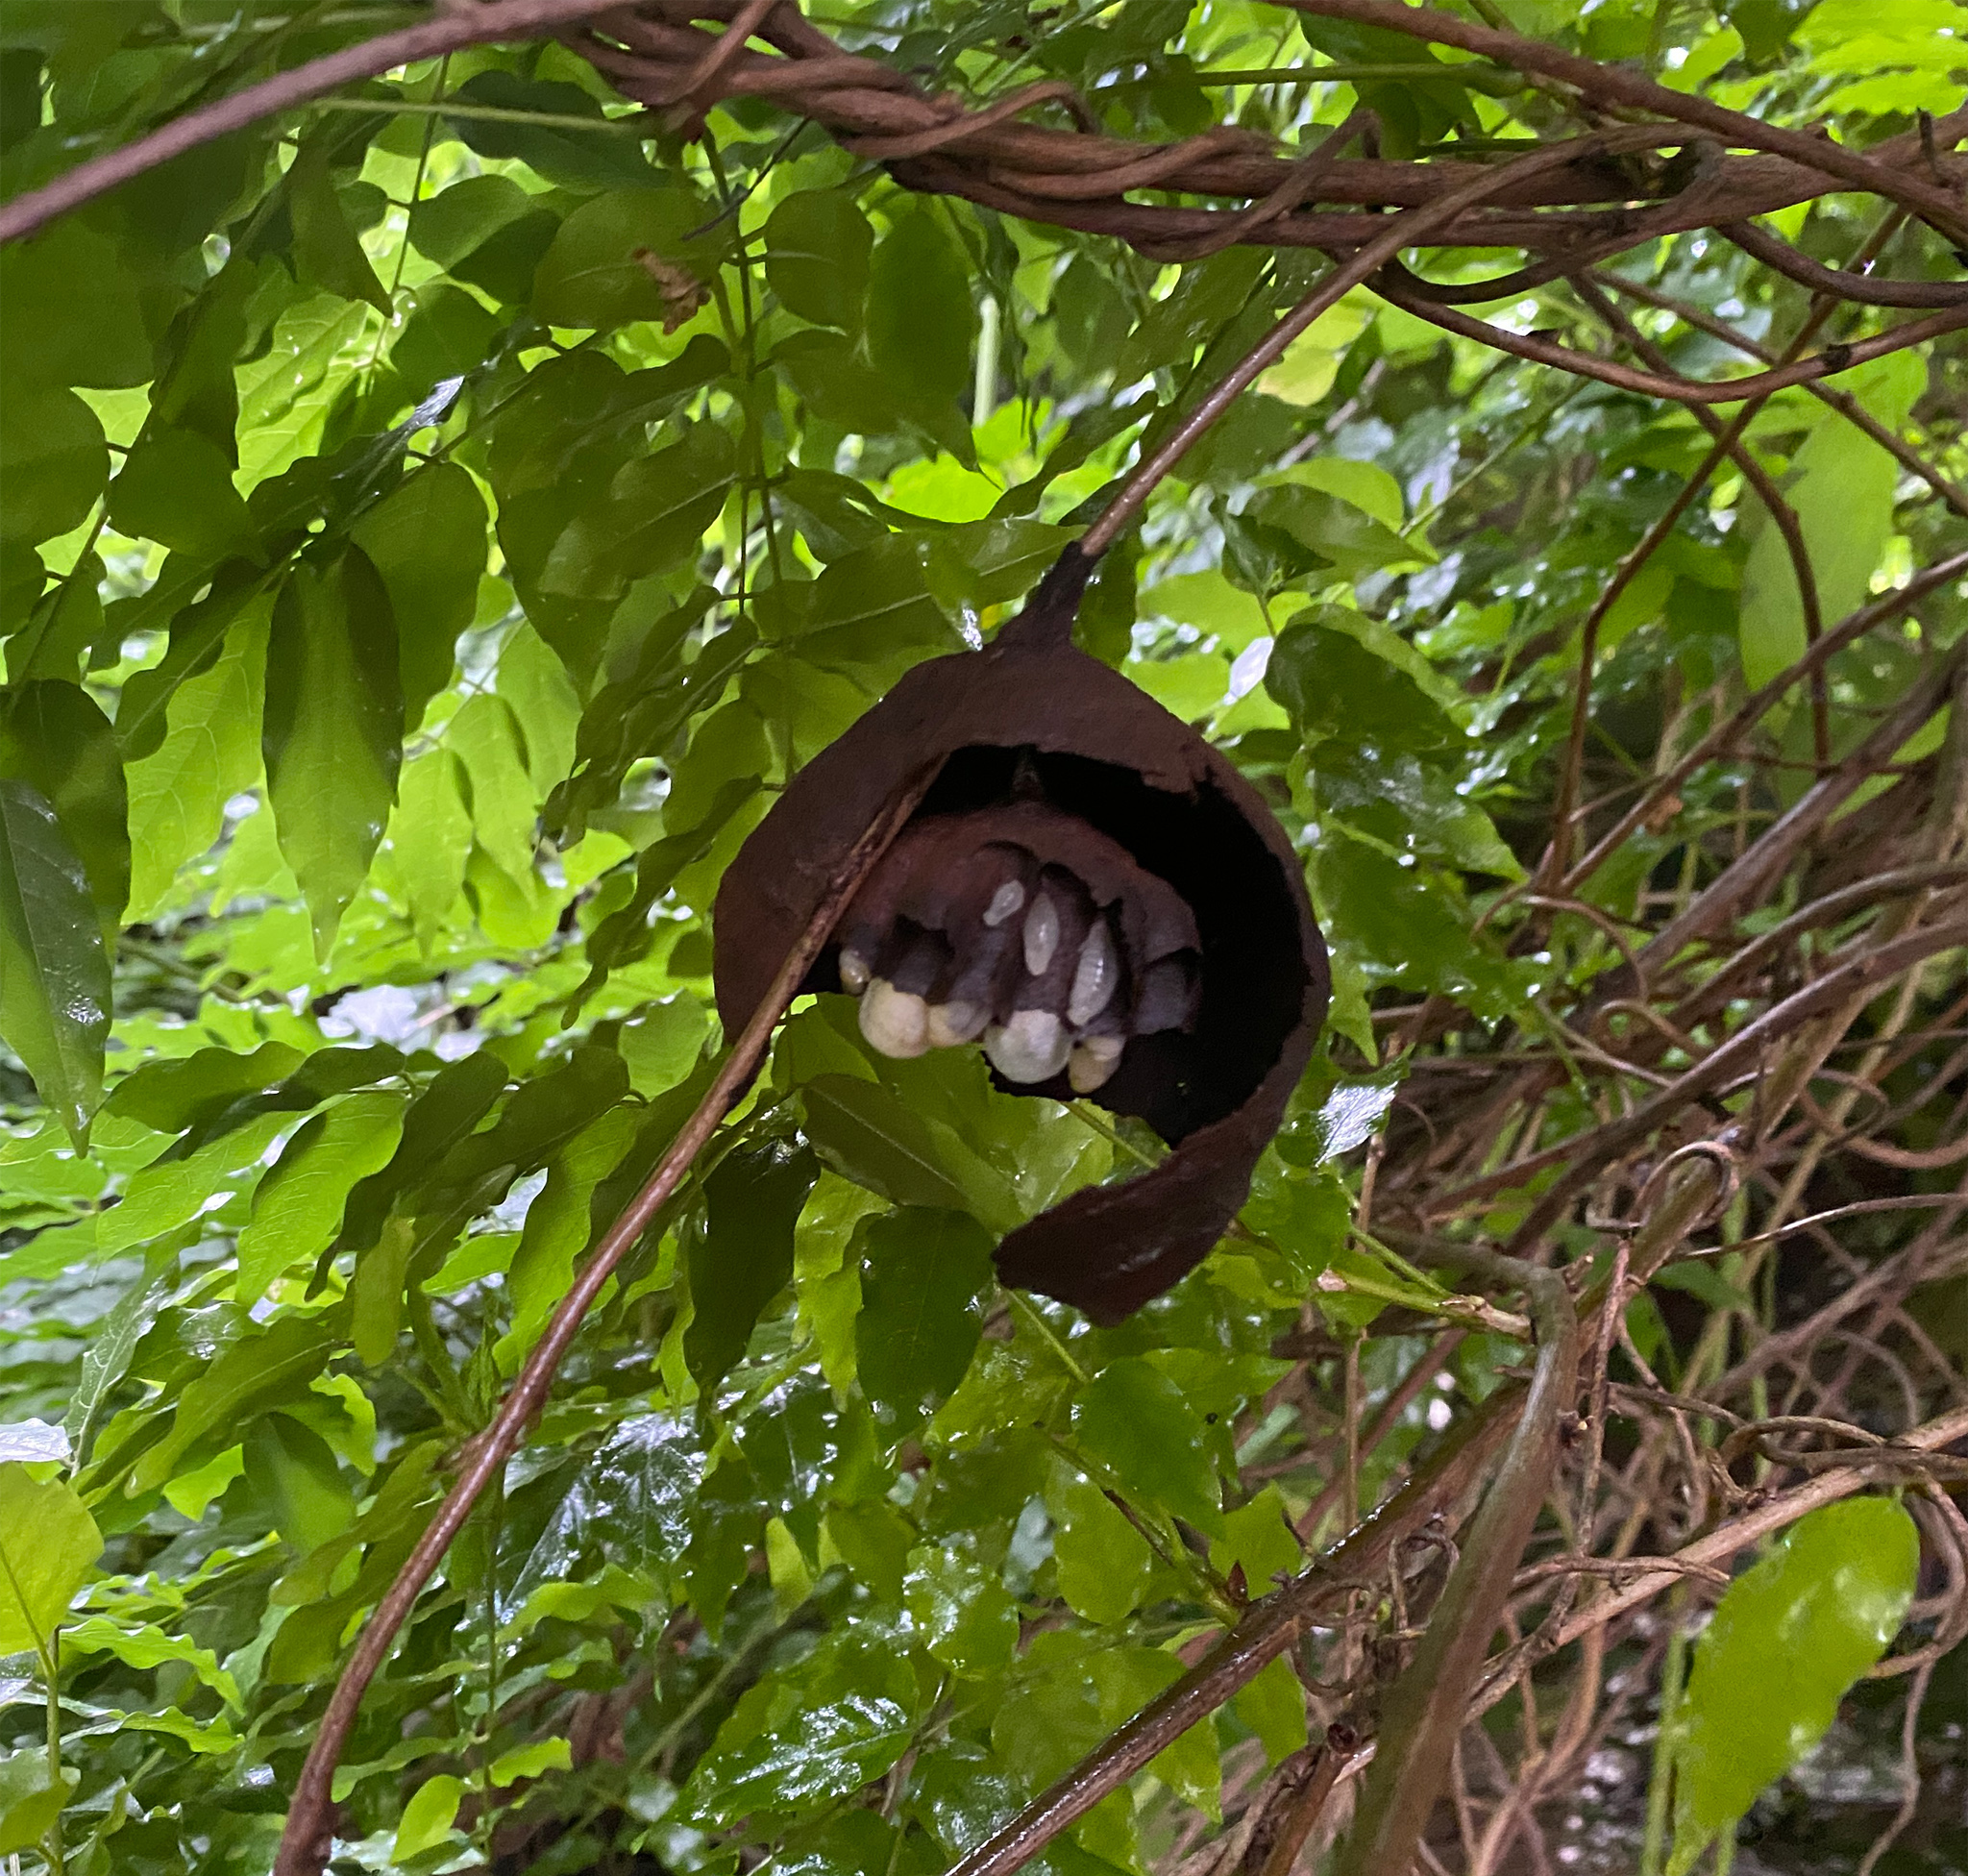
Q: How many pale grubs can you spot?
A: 3